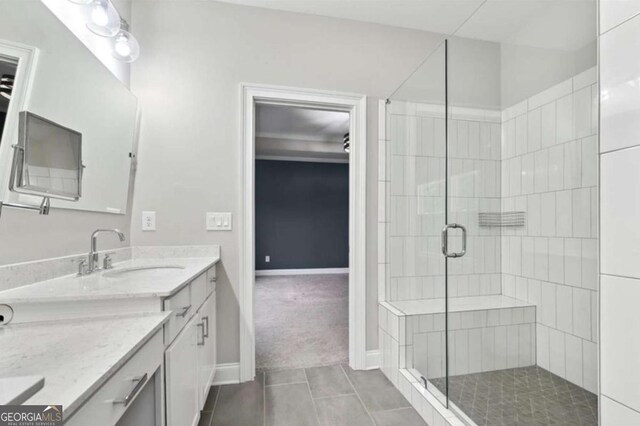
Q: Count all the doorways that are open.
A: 1